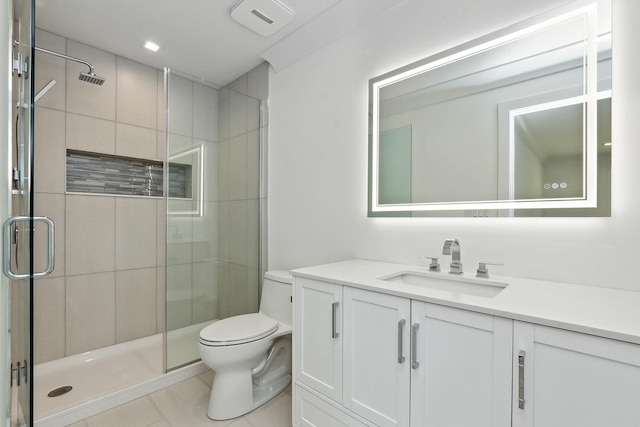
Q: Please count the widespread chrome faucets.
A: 1